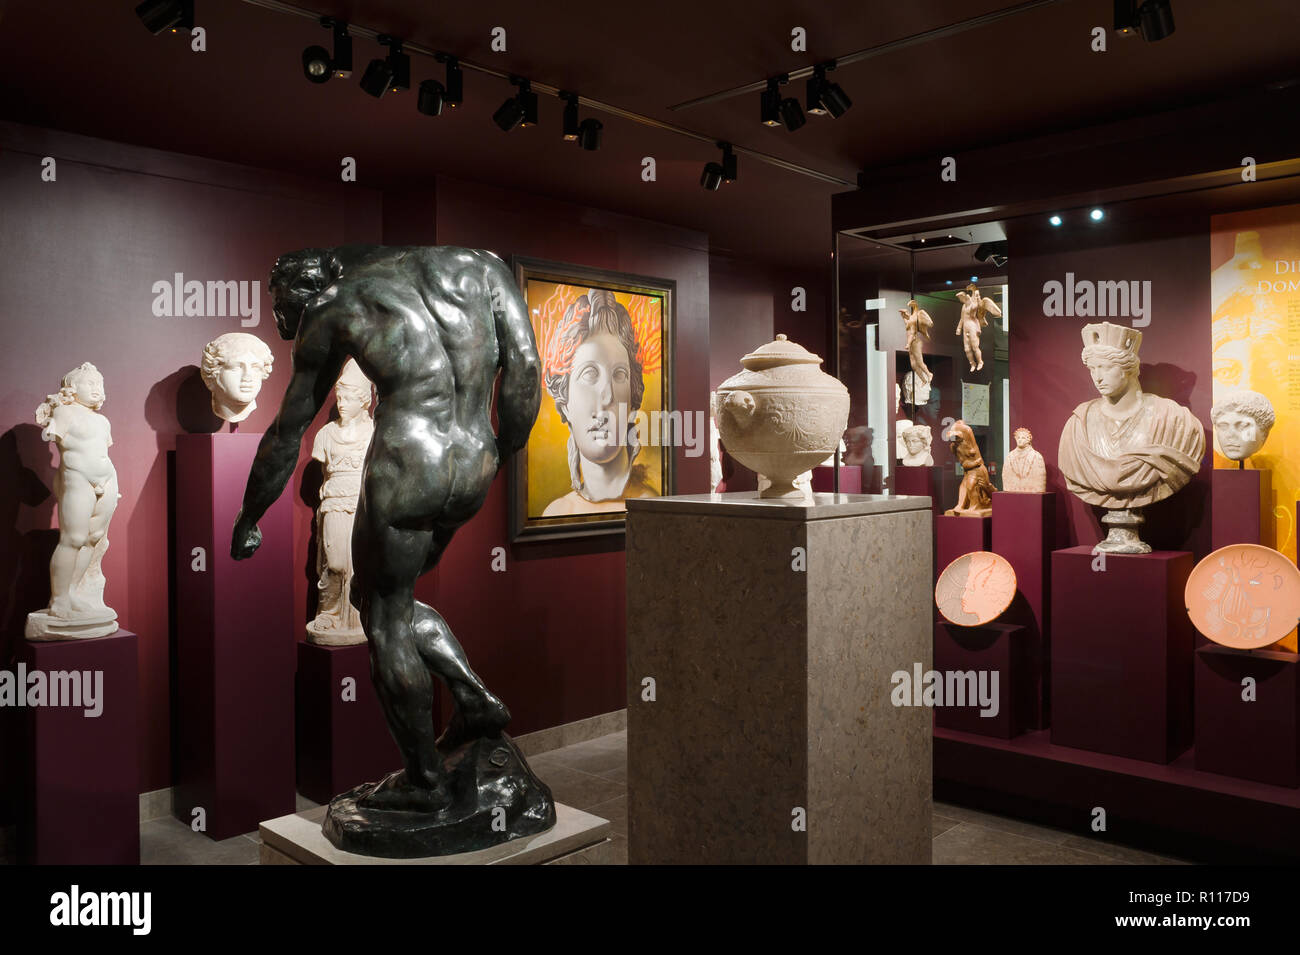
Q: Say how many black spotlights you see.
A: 10